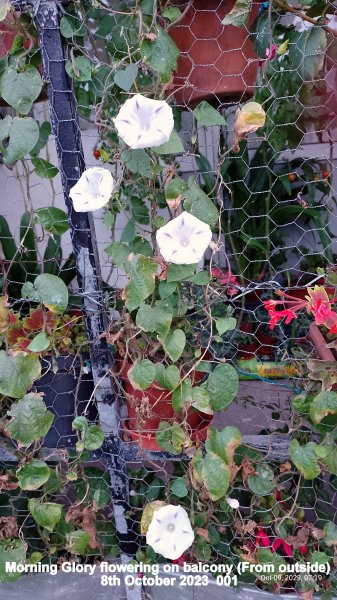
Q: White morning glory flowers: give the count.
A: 4